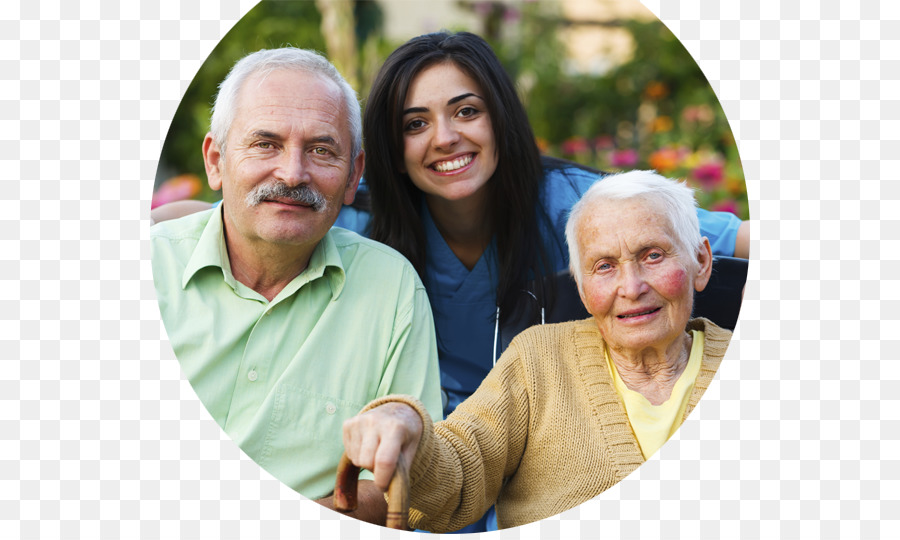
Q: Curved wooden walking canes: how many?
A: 1